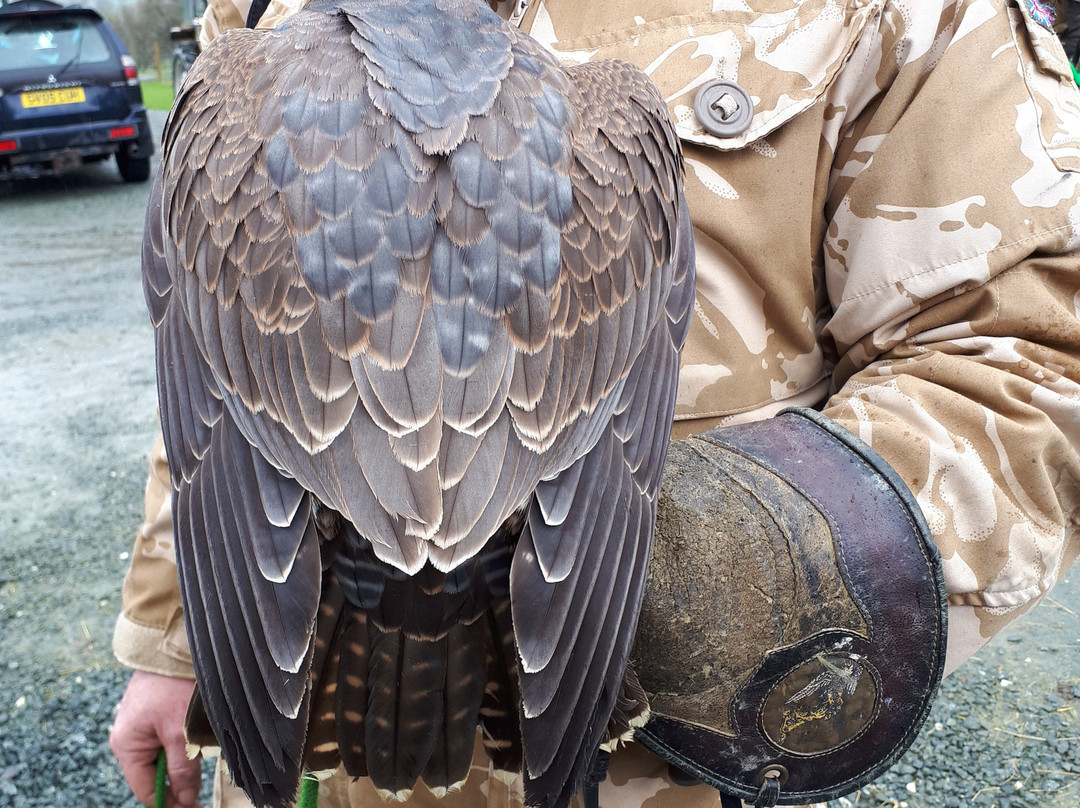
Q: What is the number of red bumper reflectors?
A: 2